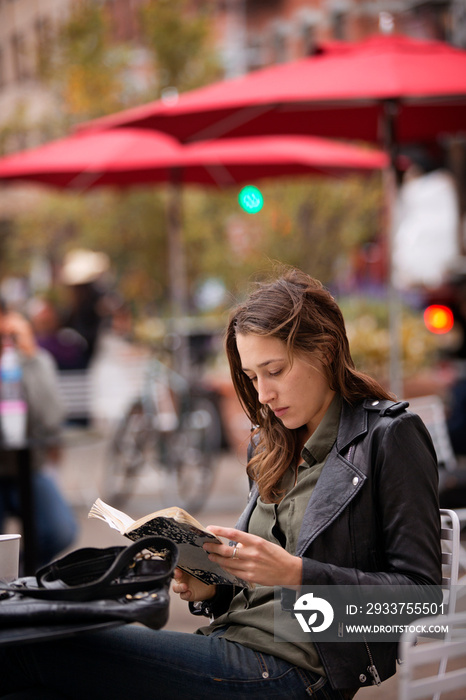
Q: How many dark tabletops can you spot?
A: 2